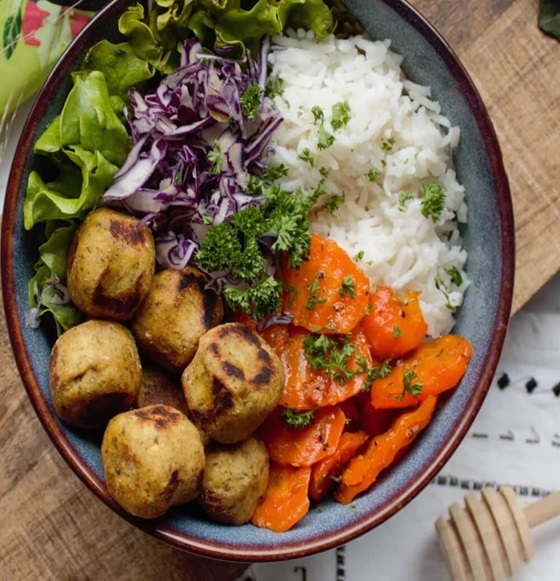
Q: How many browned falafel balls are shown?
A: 7